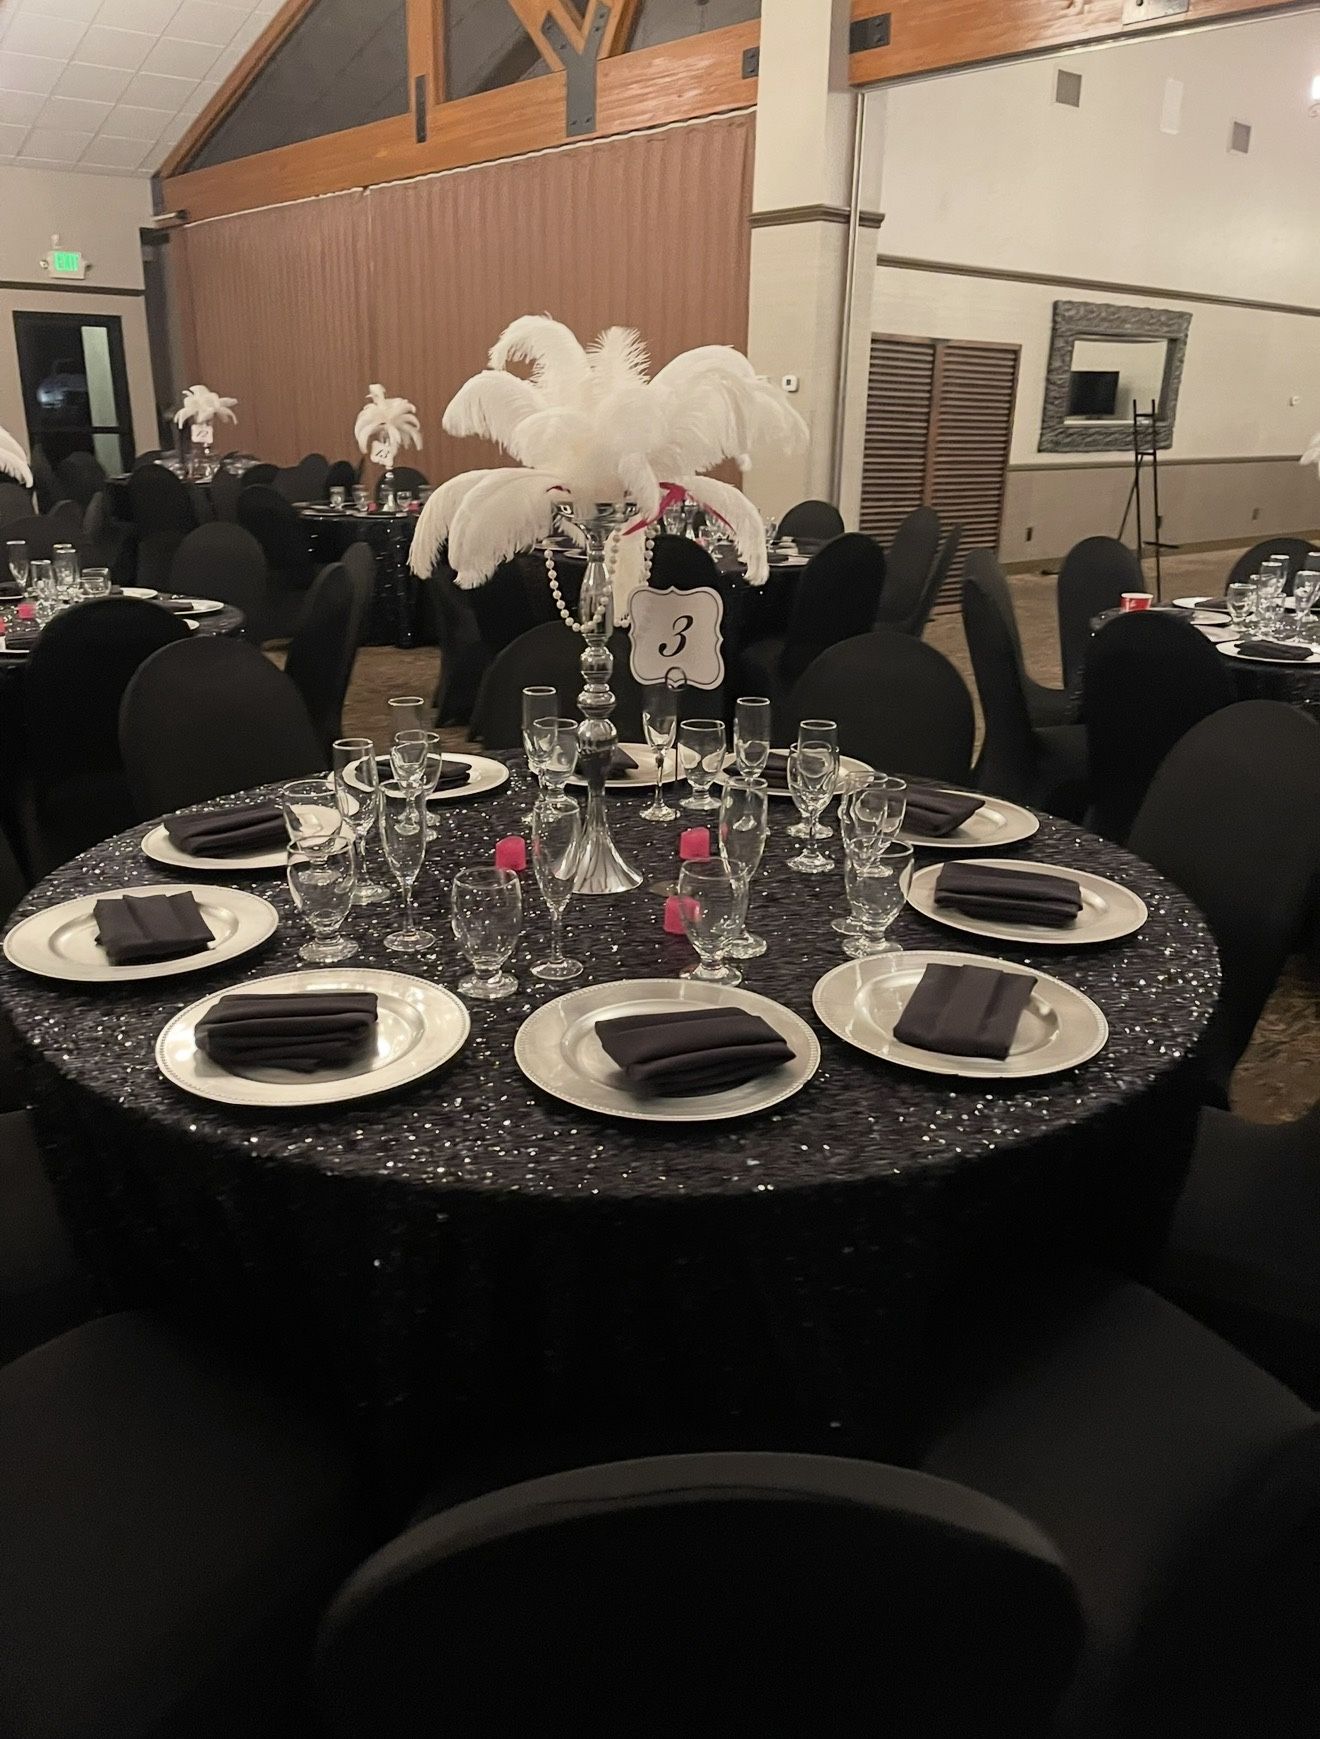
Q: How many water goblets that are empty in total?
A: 10